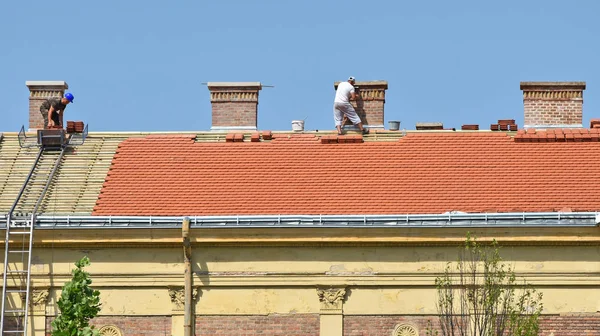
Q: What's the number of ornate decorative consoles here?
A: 3